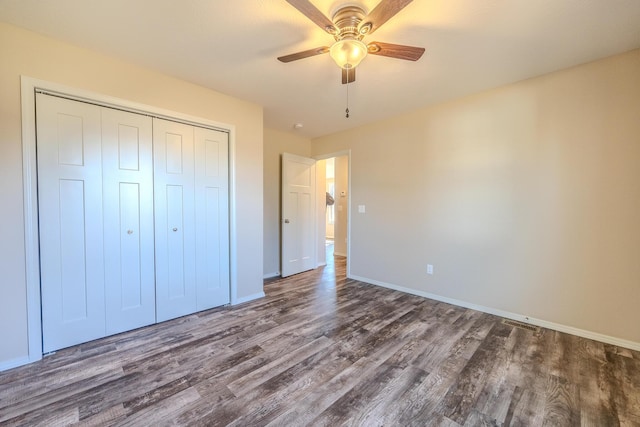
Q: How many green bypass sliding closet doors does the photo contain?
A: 0